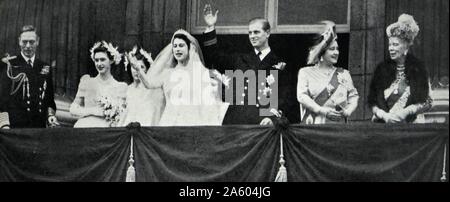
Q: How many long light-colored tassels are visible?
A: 3